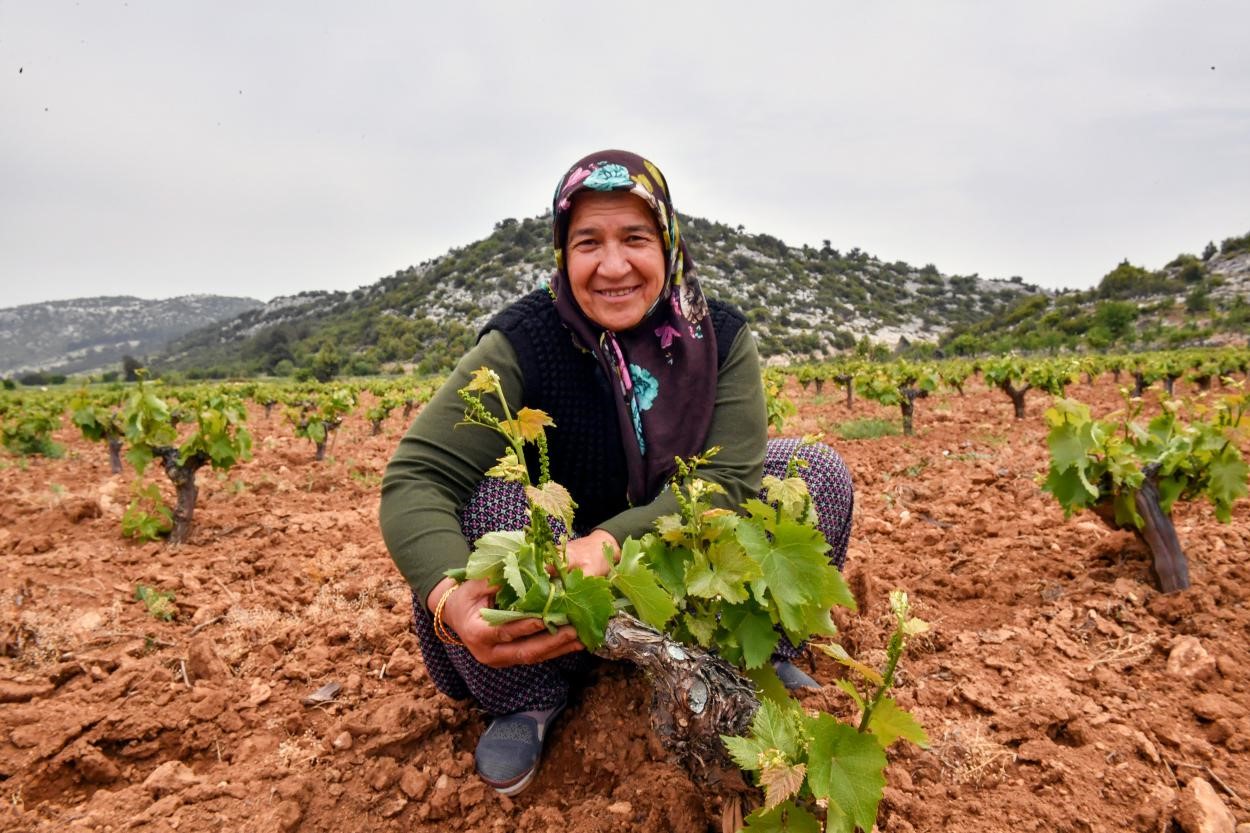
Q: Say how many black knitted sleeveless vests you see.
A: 1